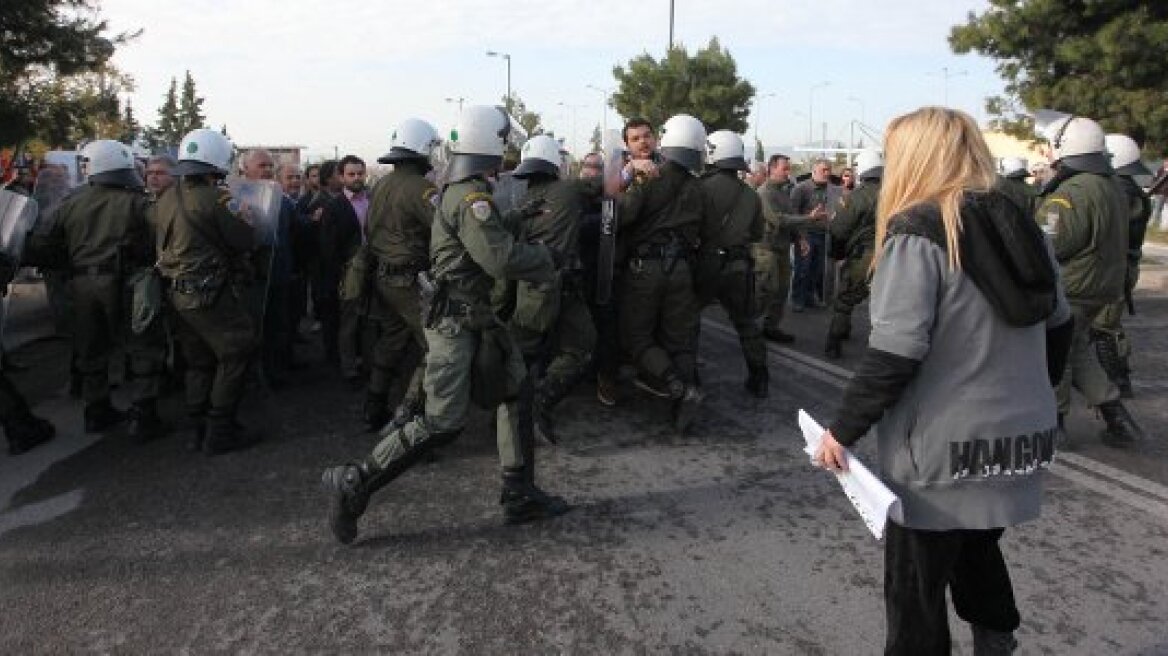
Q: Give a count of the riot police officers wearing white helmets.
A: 11